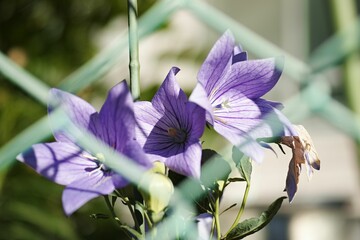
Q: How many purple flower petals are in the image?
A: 15